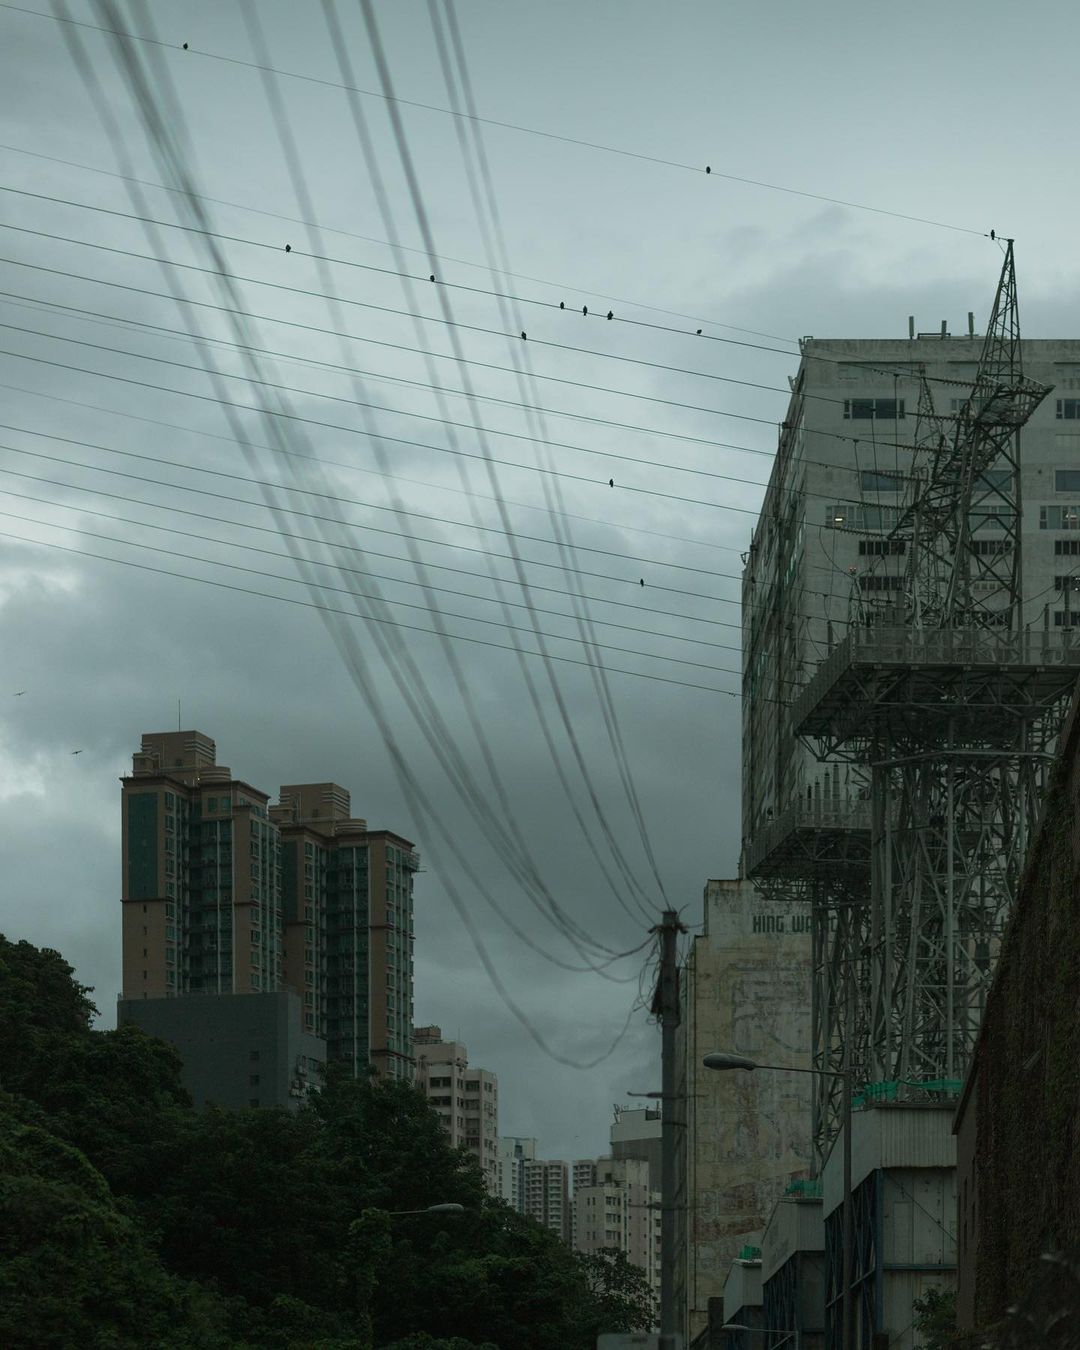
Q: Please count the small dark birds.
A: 14